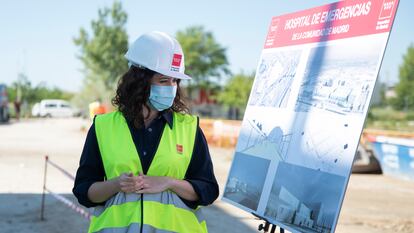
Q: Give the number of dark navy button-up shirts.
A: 1